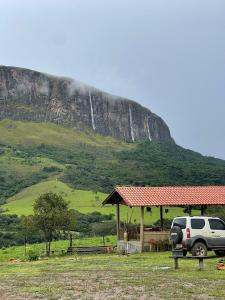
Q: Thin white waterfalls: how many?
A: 3